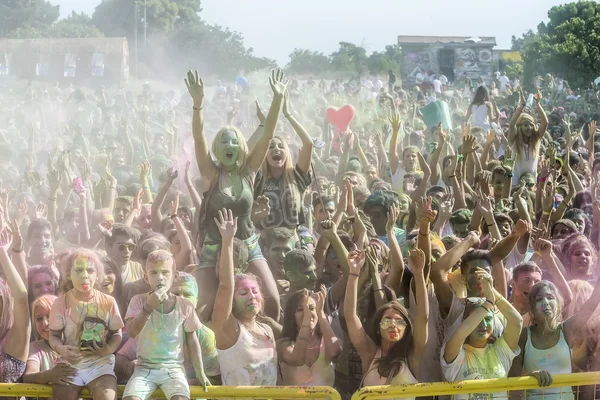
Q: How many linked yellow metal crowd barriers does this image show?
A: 2